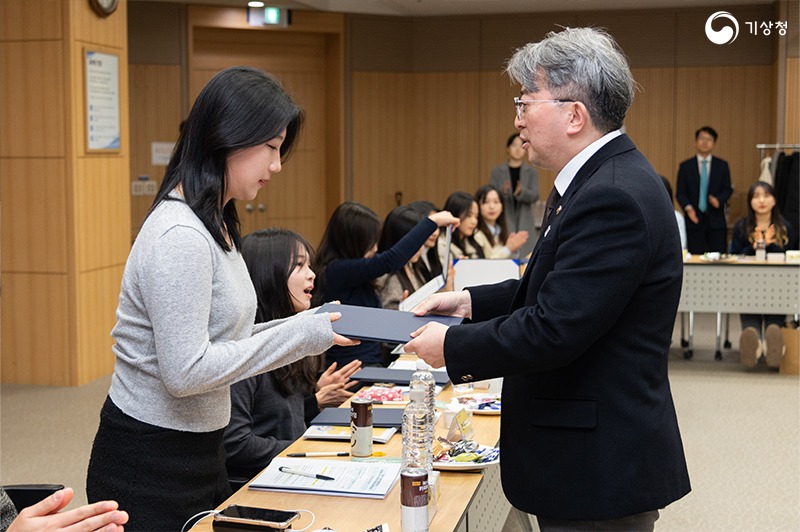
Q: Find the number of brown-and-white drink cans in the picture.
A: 2